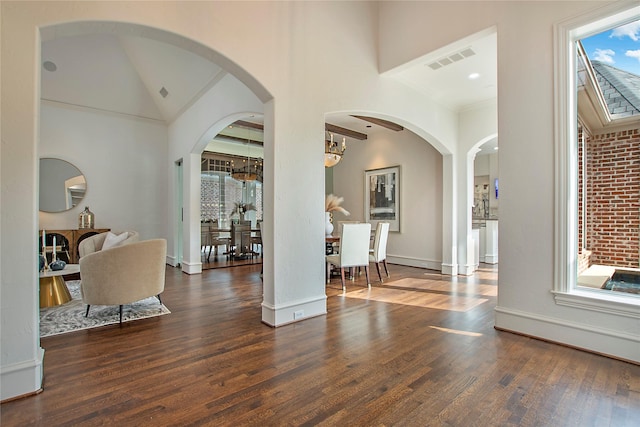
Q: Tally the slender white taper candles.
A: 2